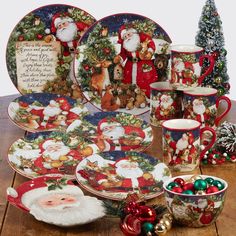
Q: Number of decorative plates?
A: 7